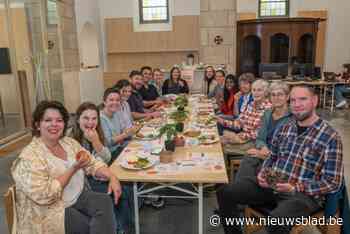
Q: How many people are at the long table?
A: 15